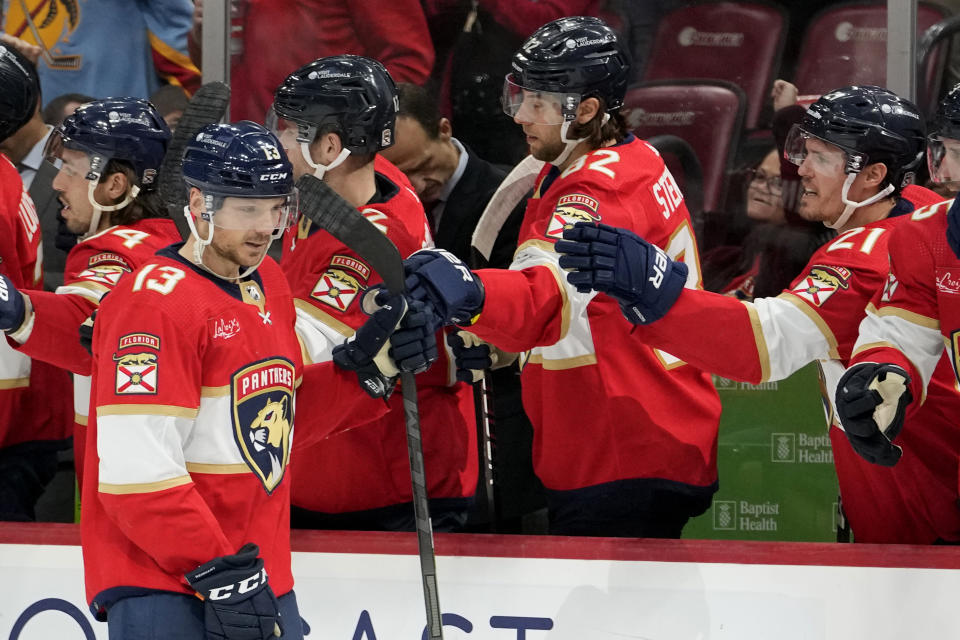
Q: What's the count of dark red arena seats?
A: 3